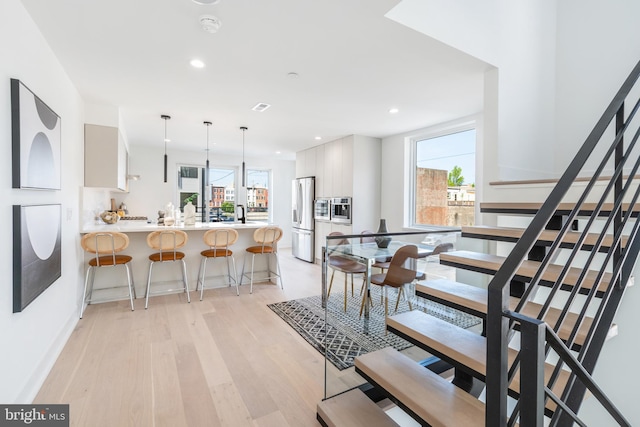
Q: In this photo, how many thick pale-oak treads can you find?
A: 7